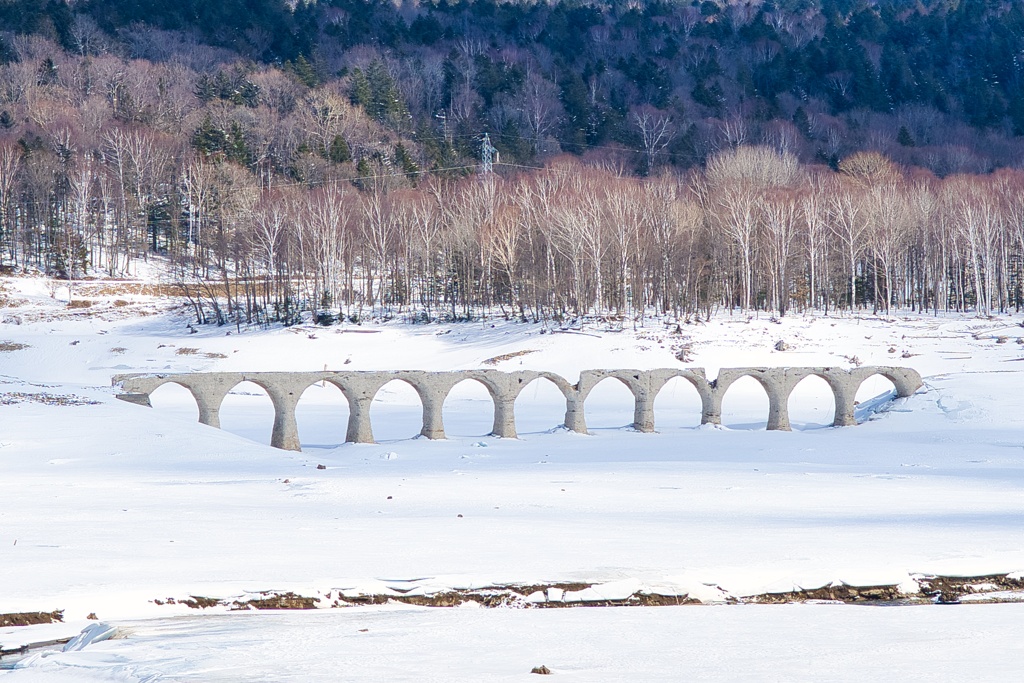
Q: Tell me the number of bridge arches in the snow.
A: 11